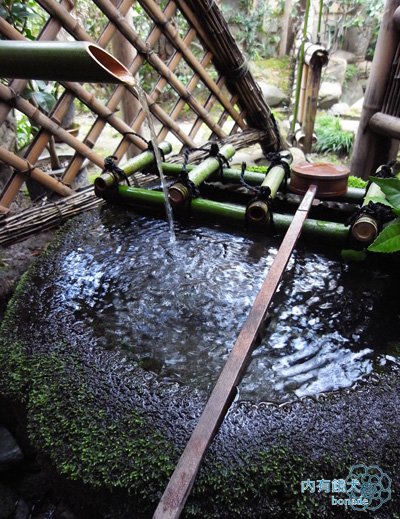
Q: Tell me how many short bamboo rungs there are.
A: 4